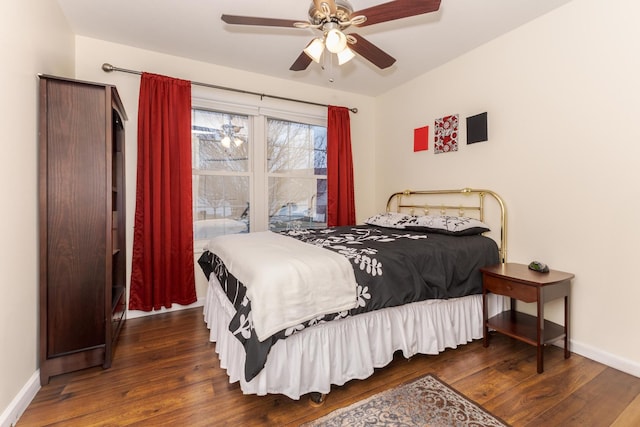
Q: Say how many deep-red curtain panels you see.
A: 2